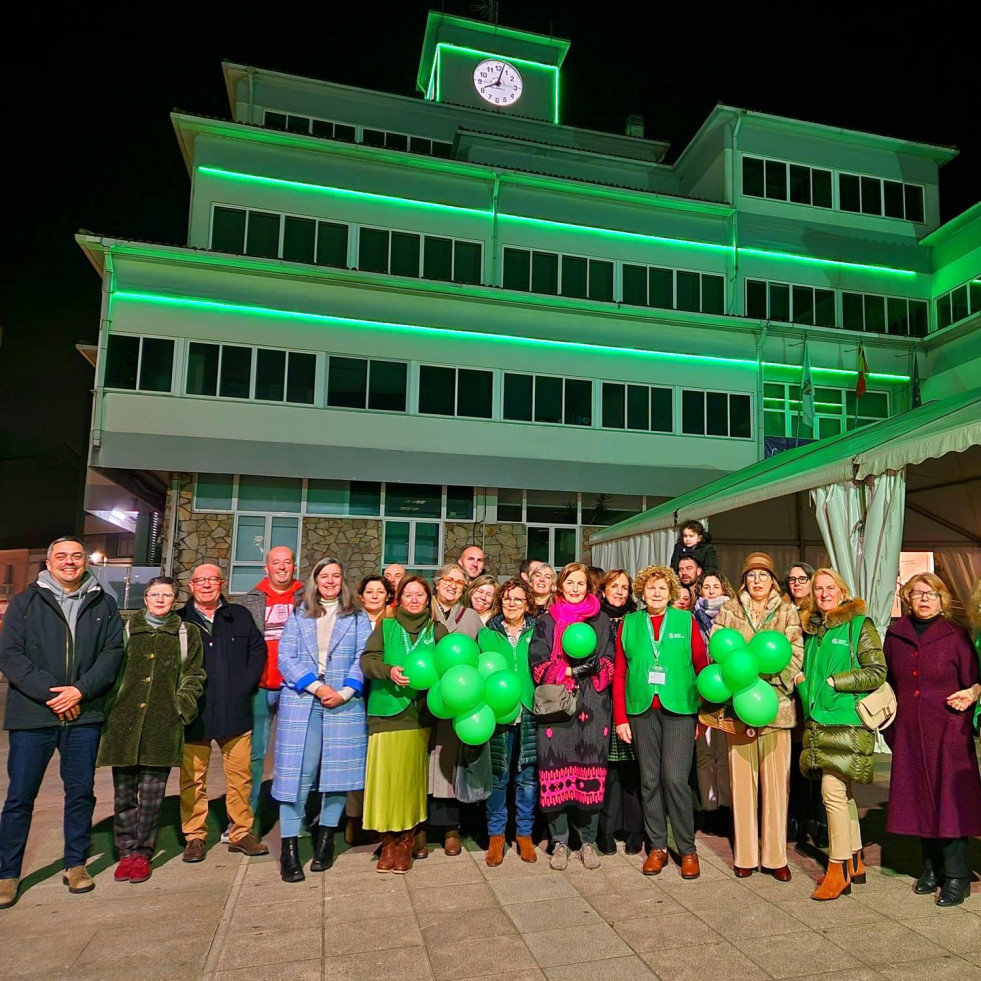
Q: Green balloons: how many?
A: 14